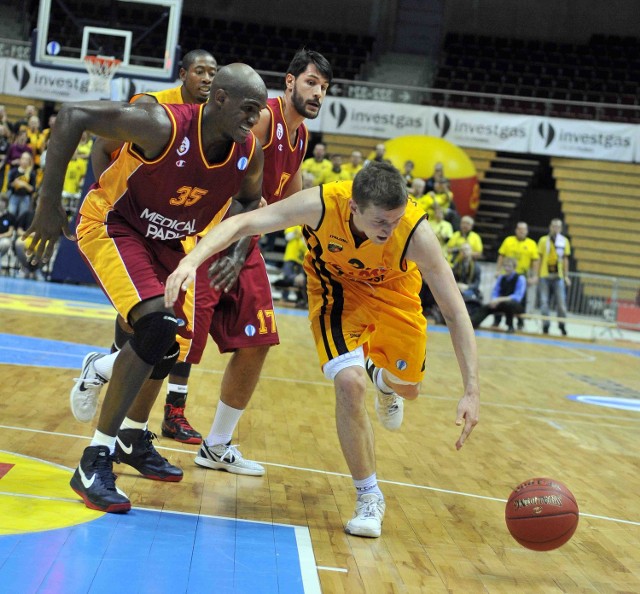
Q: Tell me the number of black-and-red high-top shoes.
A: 3